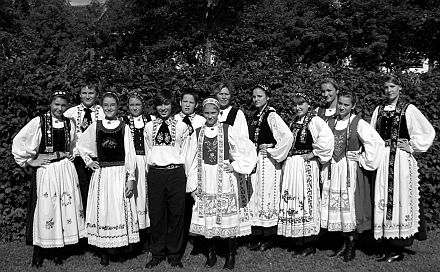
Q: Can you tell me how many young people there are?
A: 13